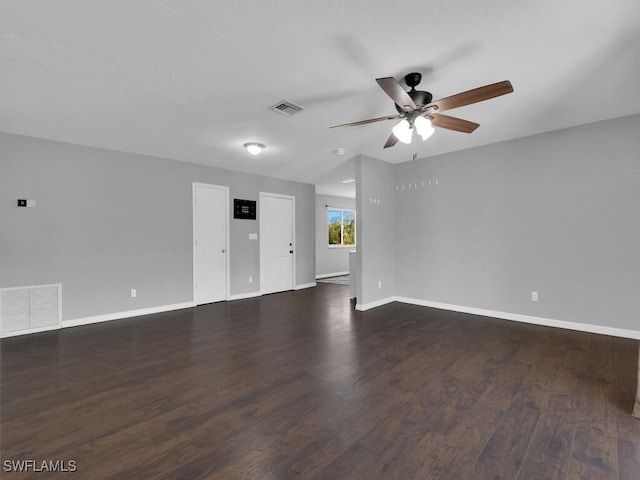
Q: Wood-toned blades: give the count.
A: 5